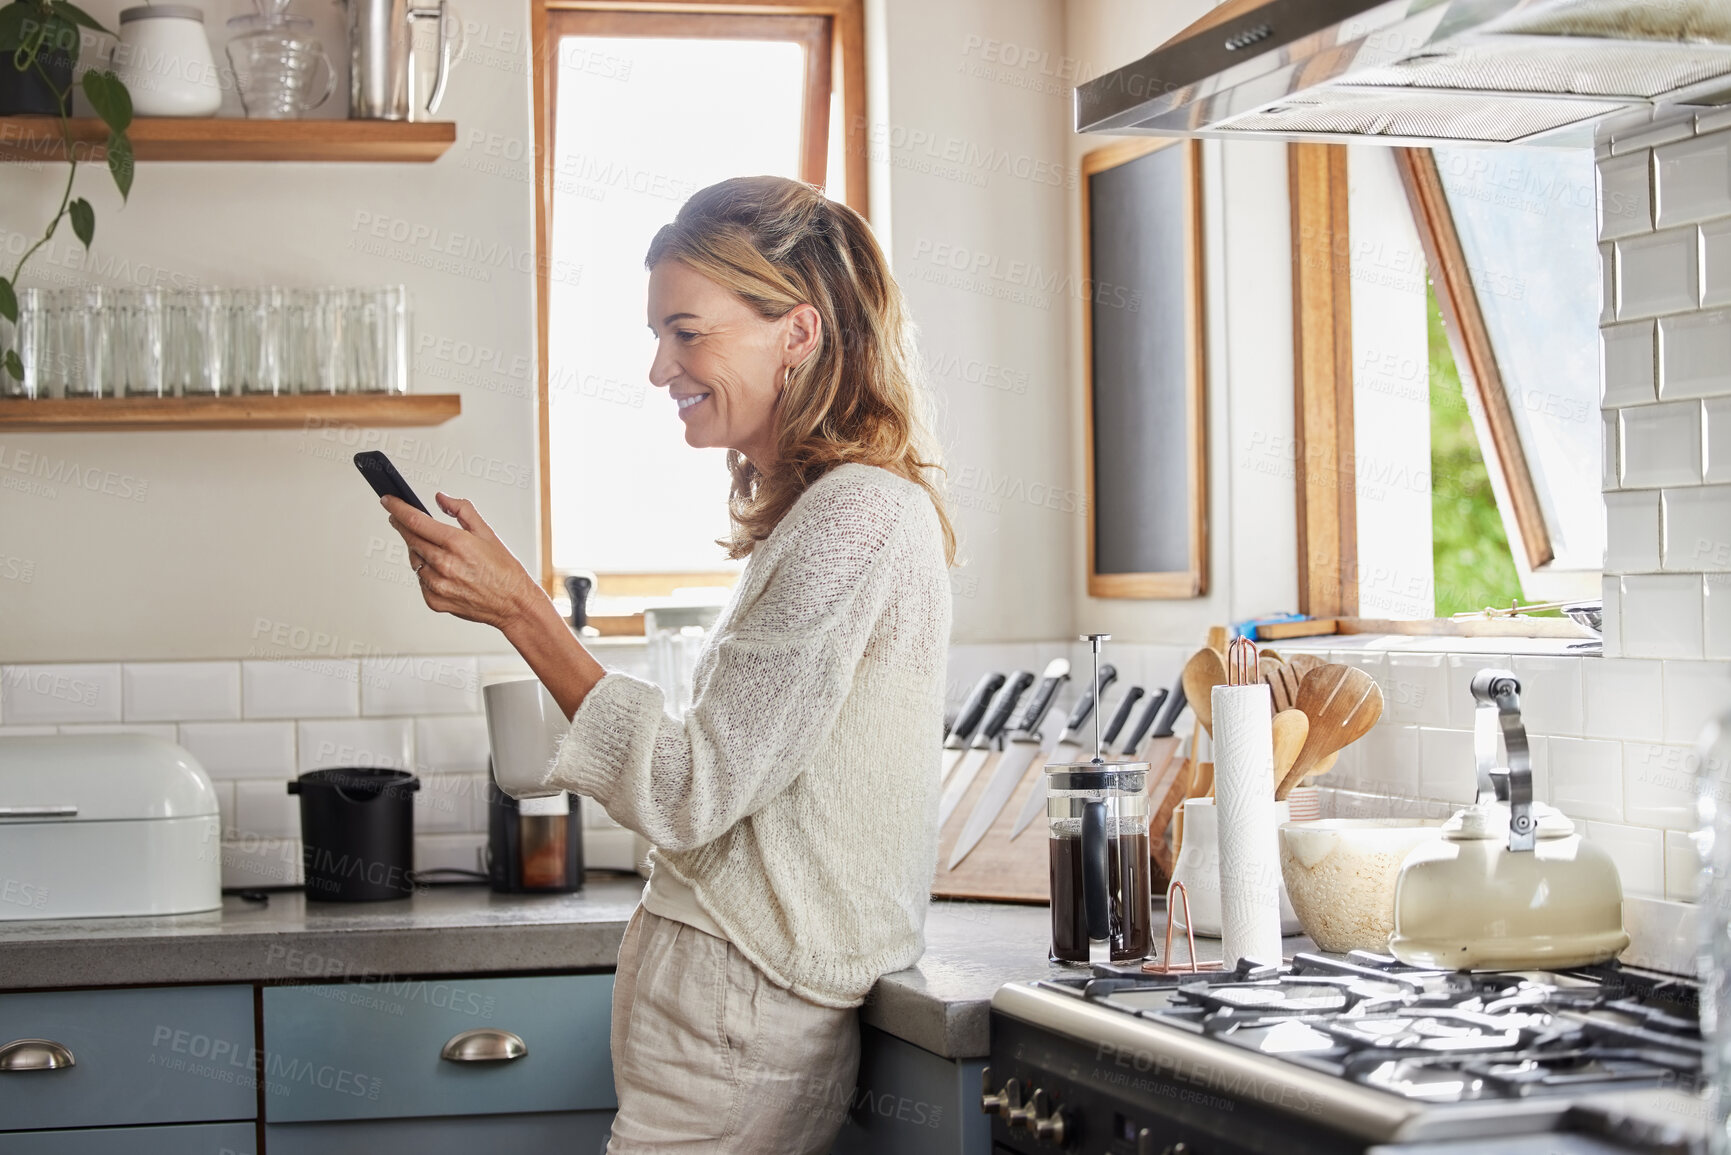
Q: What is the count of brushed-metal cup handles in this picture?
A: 2